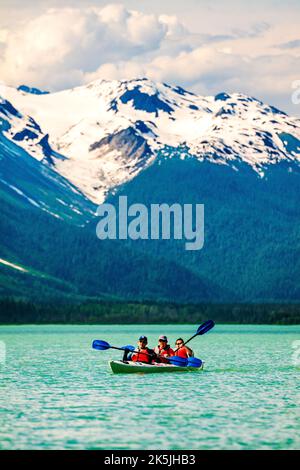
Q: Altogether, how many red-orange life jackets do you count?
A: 3